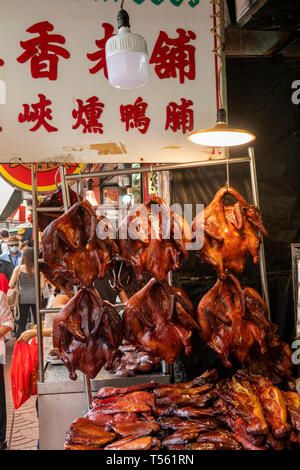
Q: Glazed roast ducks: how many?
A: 6